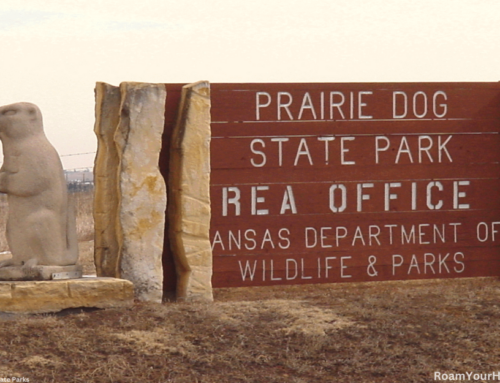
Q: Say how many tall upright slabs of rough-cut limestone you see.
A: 3